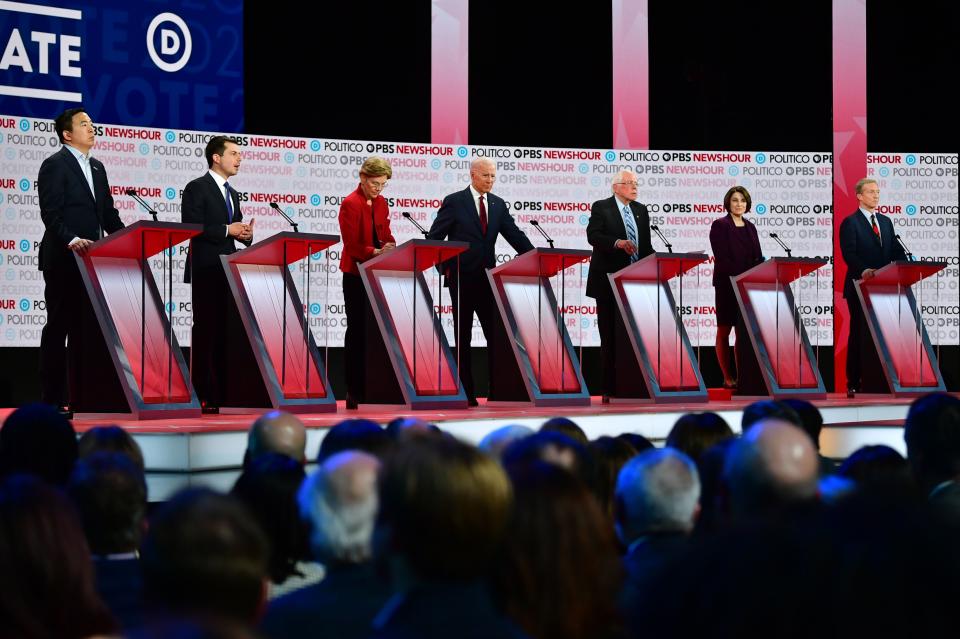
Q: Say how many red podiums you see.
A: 7